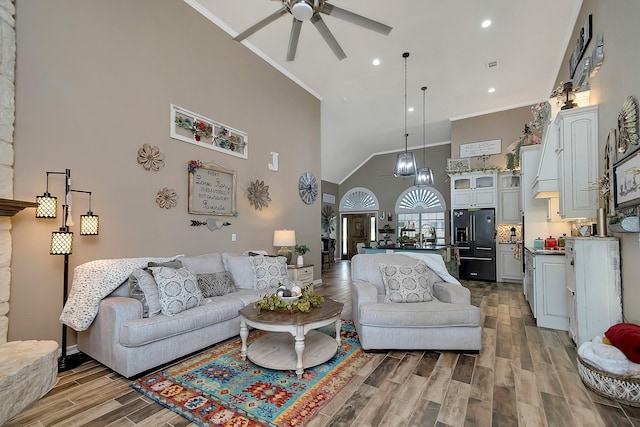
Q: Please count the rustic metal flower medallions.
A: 3